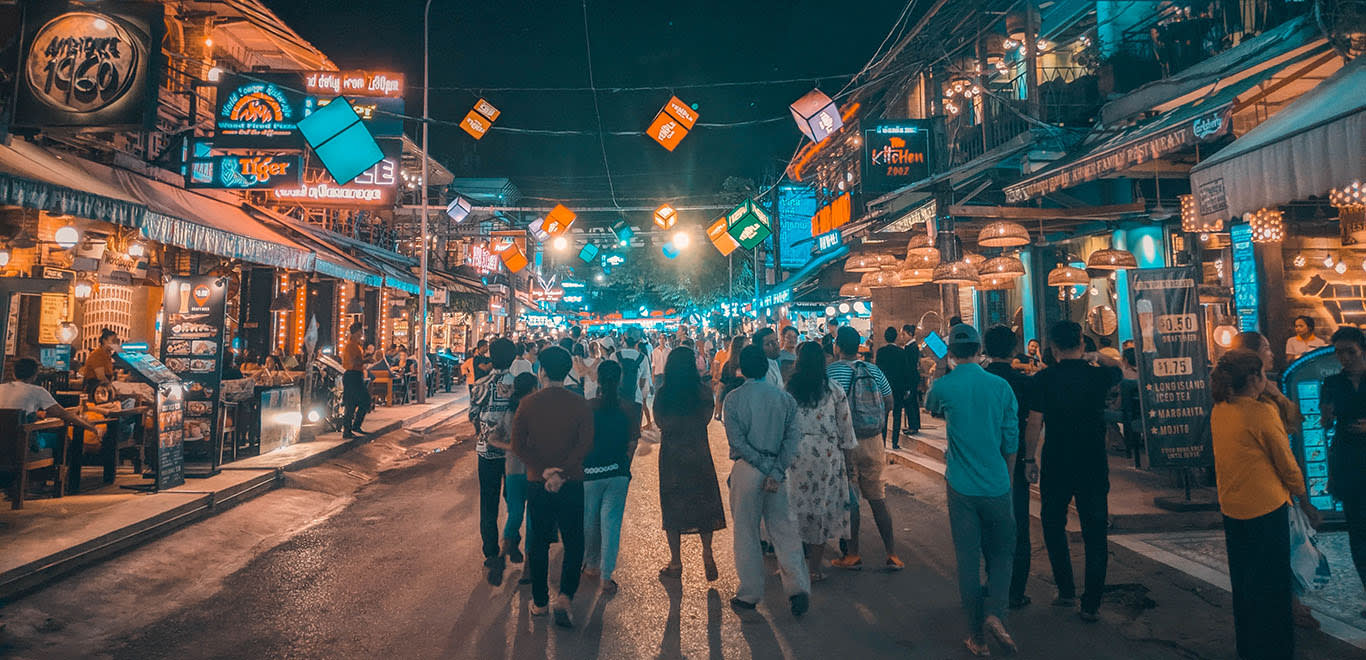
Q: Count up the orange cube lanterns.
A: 6